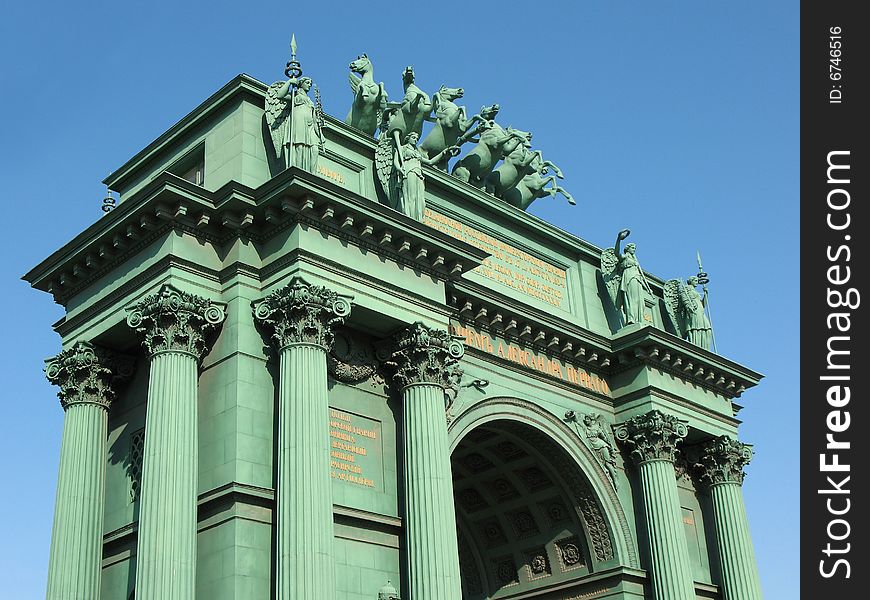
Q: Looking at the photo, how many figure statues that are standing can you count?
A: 4